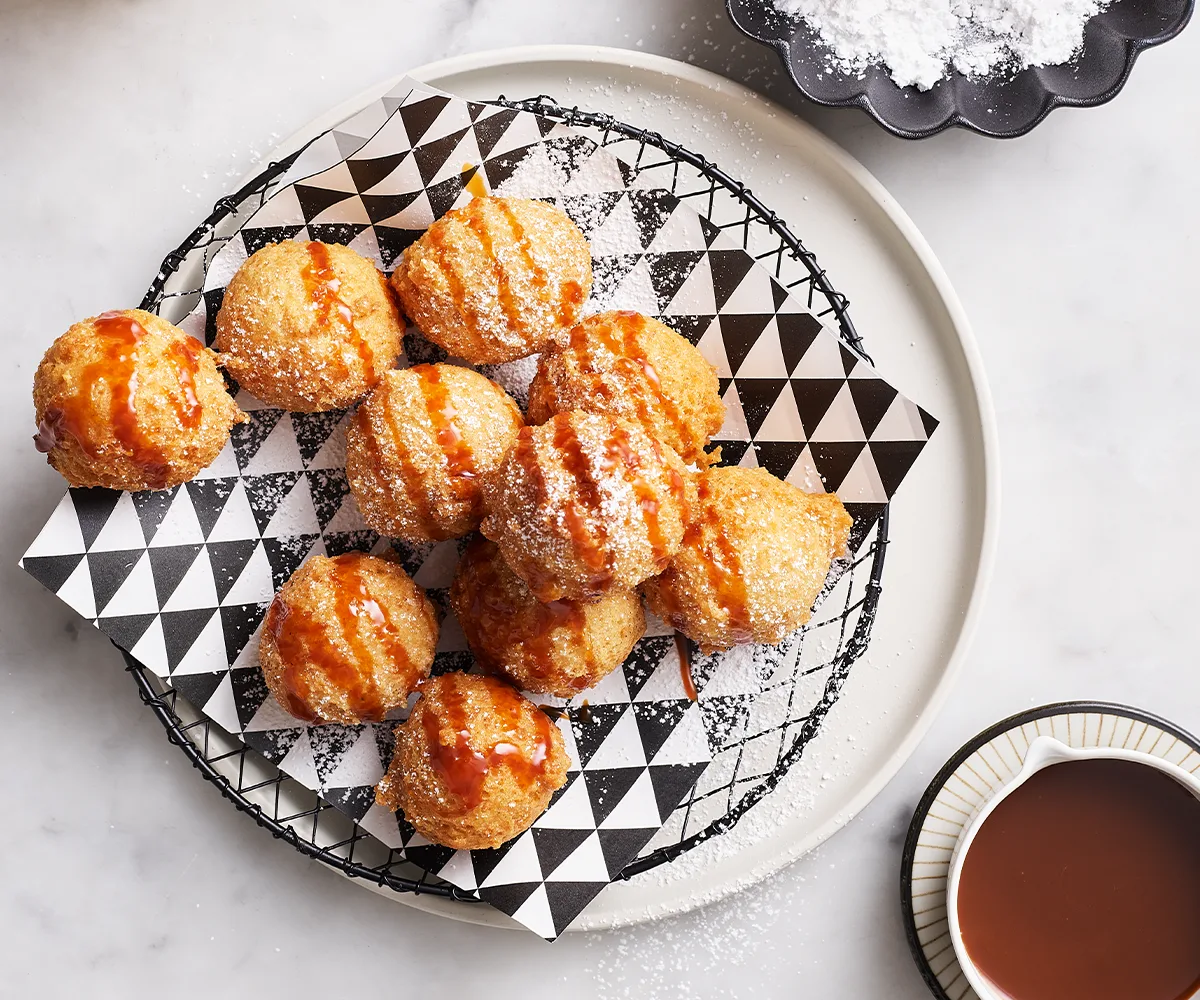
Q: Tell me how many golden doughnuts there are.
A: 10